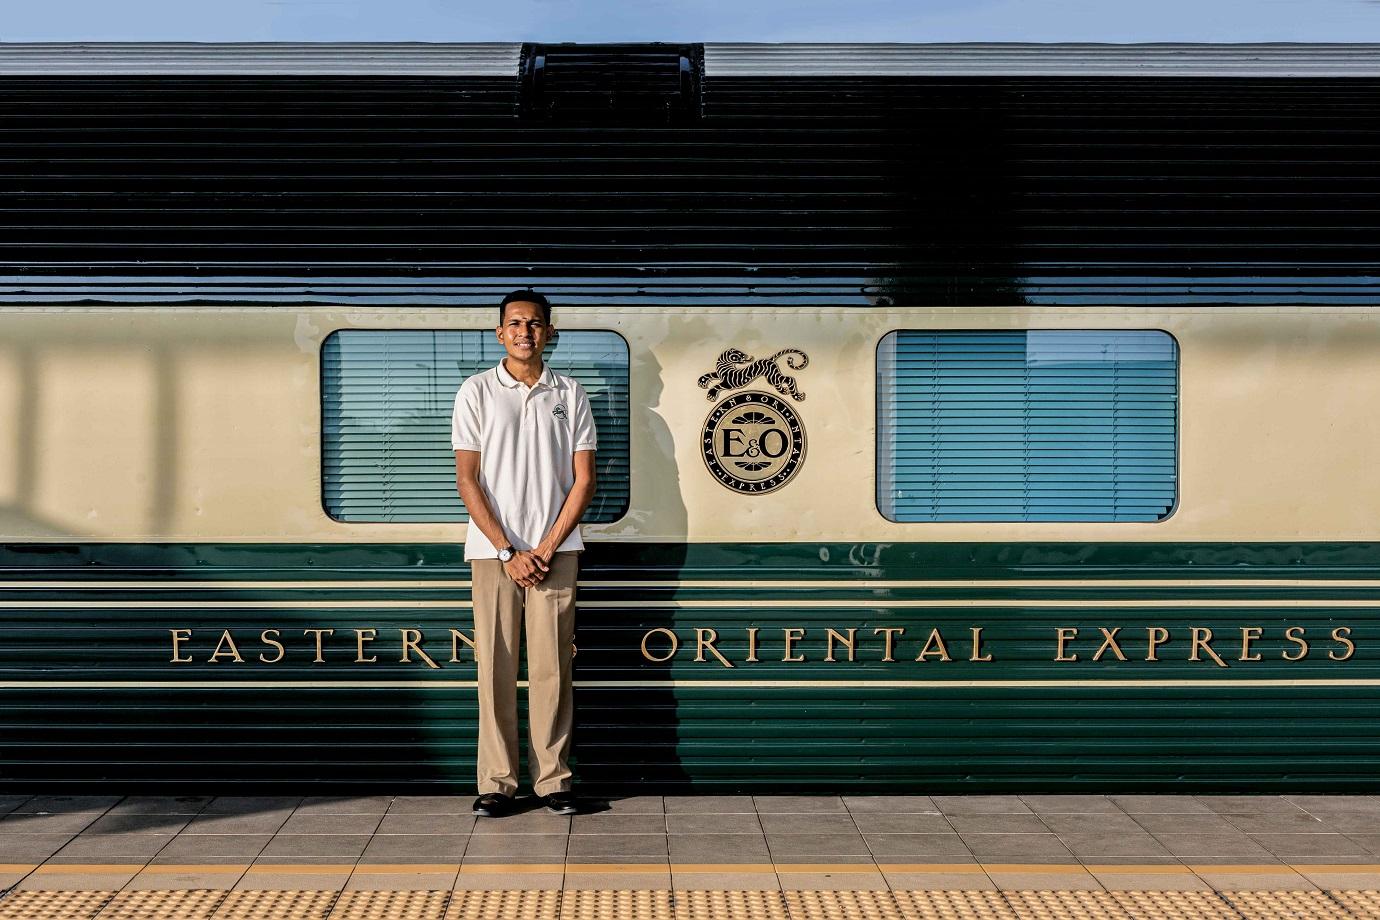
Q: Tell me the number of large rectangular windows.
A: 2